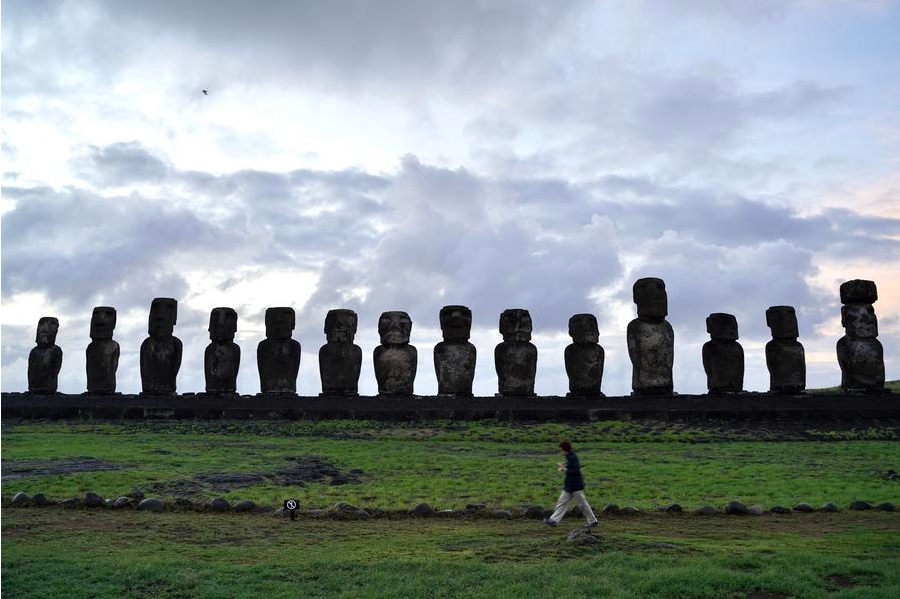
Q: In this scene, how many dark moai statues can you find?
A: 14